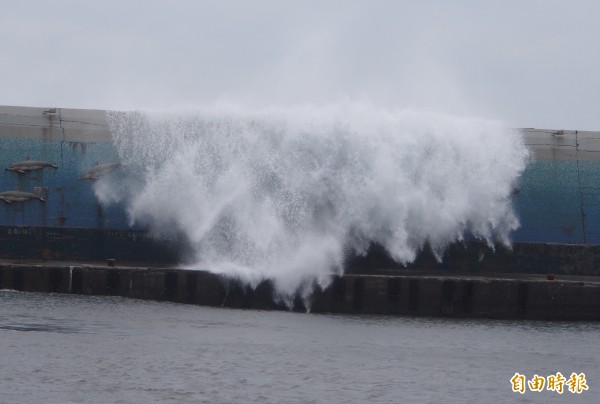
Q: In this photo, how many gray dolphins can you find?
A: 3